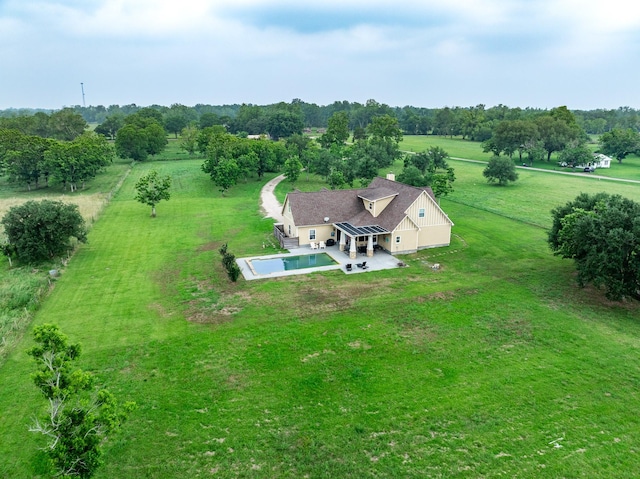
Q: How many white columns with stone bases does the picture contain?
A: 3